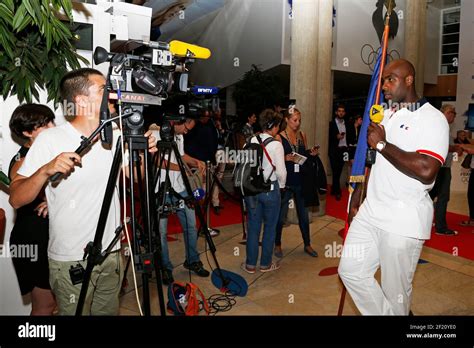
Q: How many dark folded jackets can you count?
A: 1